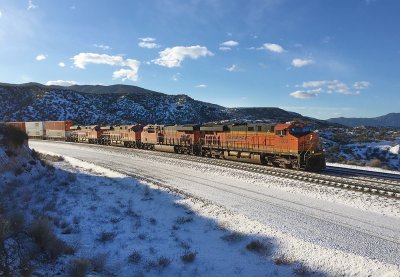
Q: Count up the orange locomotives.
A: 4